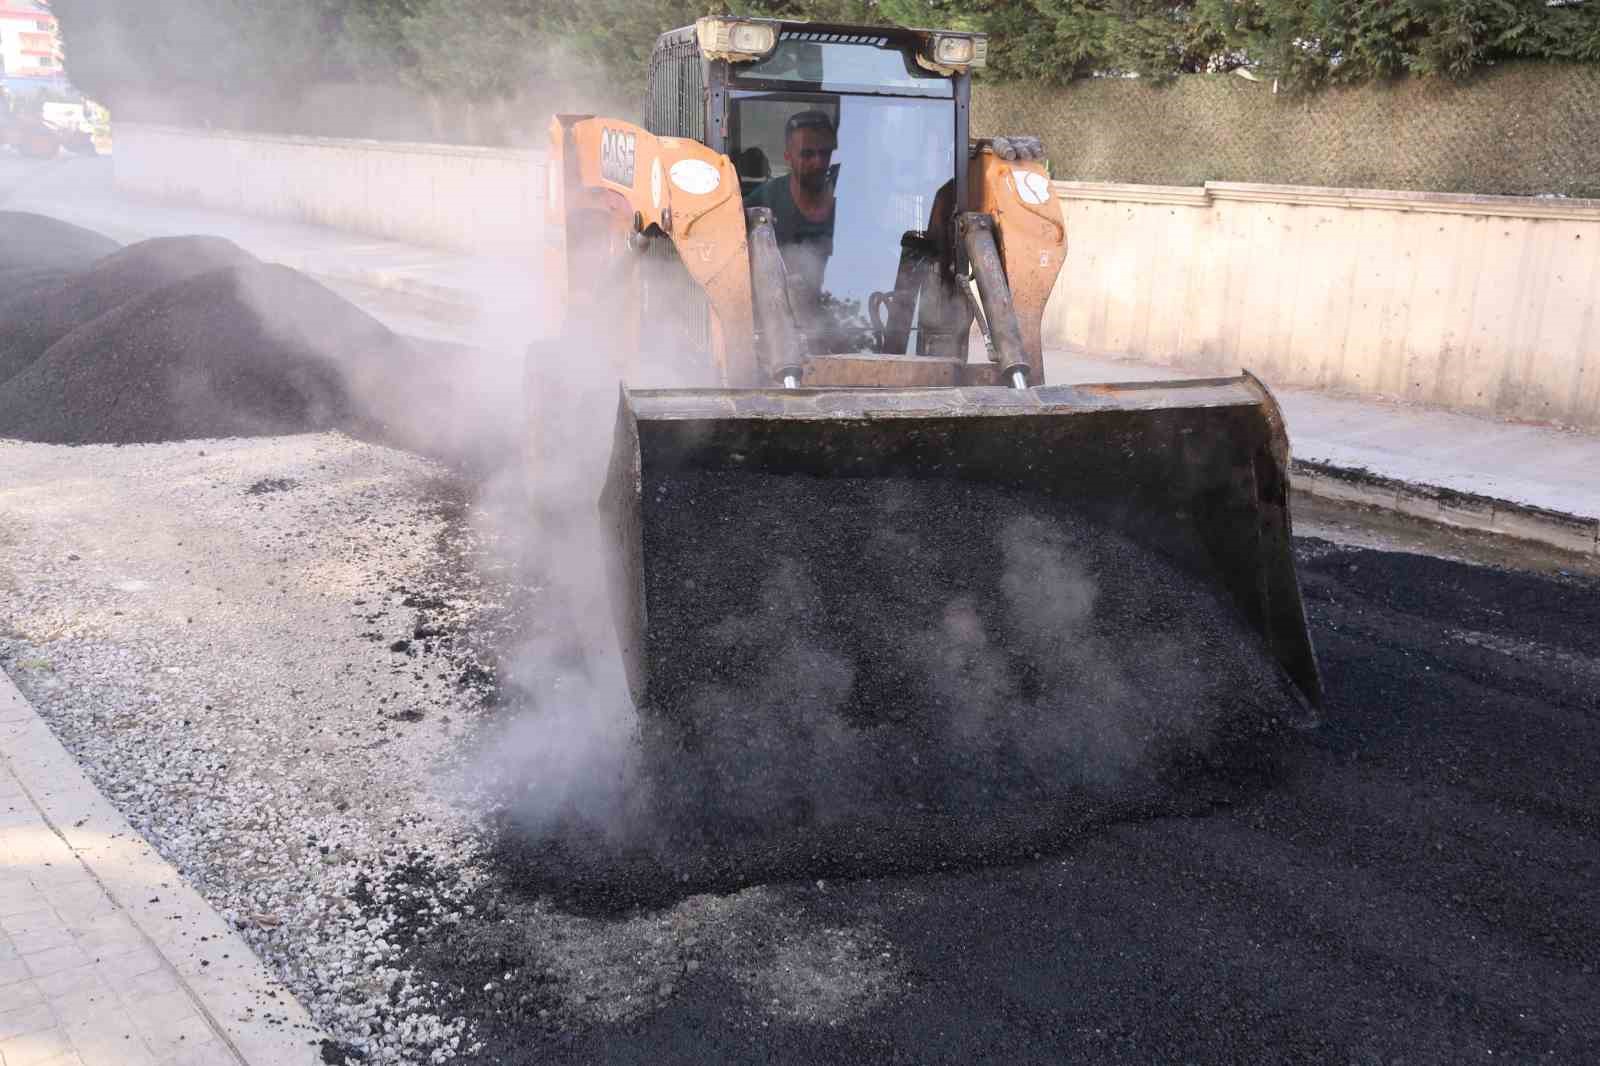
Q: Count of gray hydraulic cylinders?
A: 2